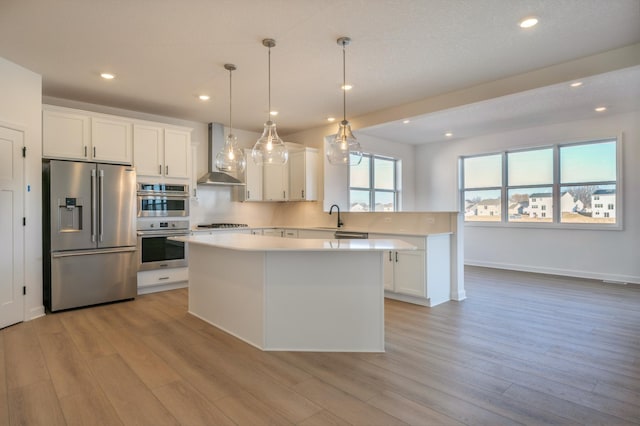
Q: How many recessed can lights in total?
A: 10